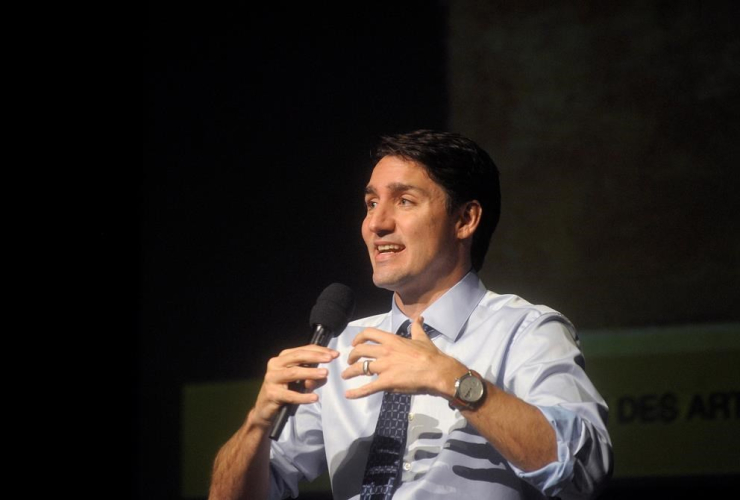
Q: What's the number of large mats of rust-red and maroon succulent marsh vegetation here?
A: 0